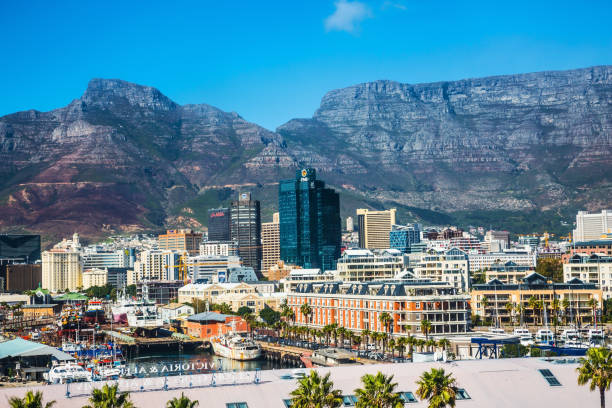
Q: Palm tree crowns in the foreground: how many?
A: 7